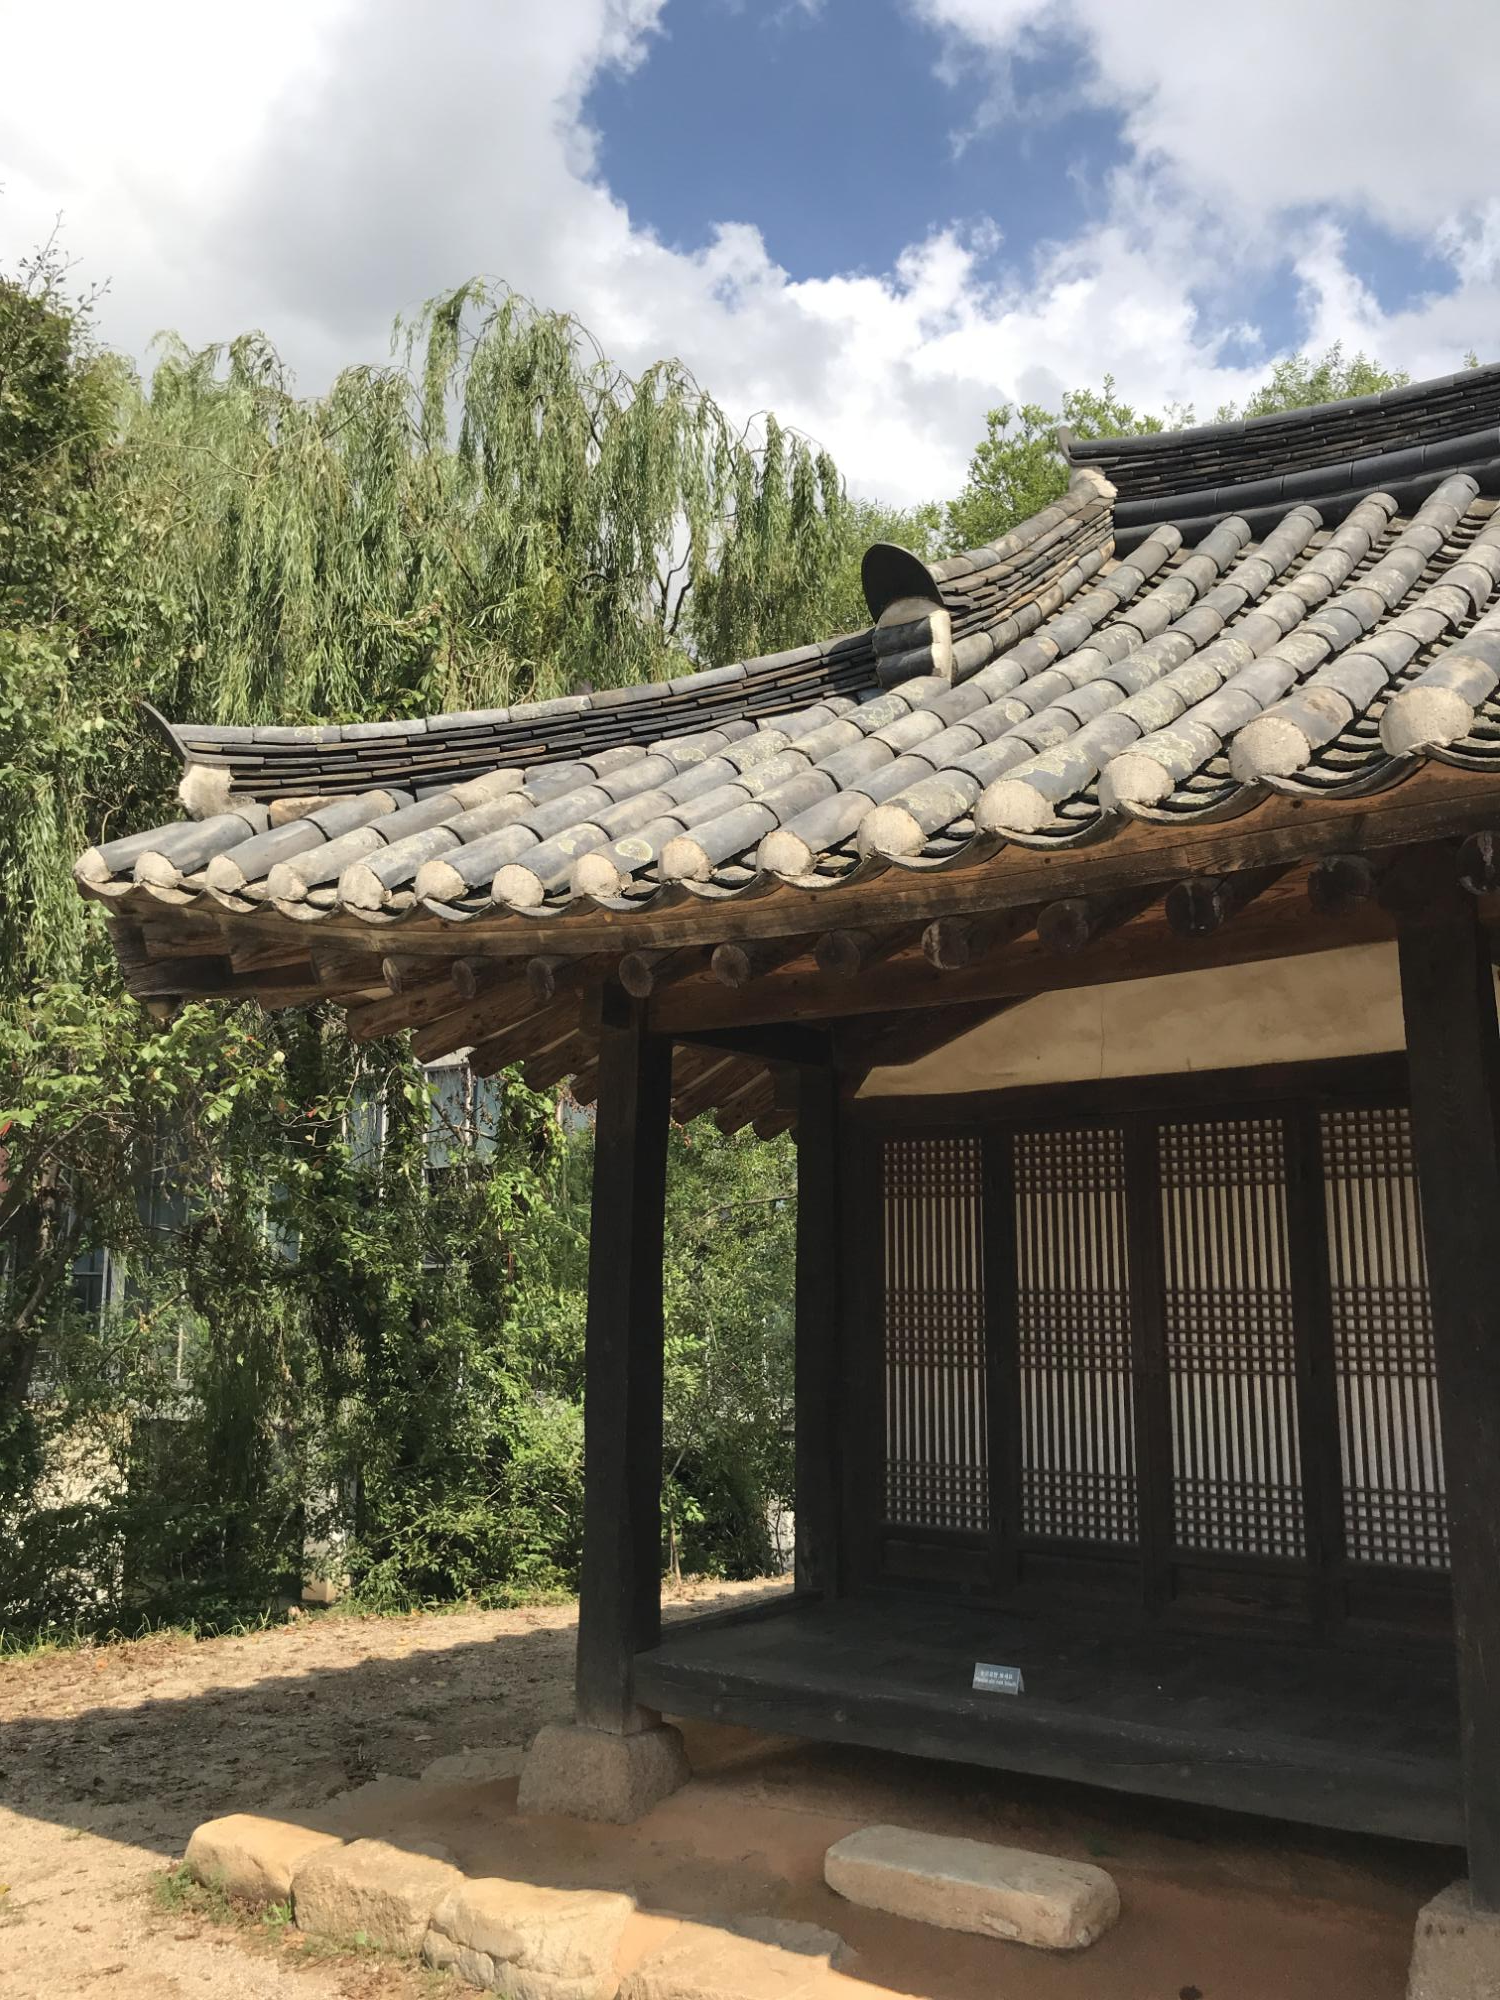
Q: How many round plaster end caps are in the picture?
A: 15